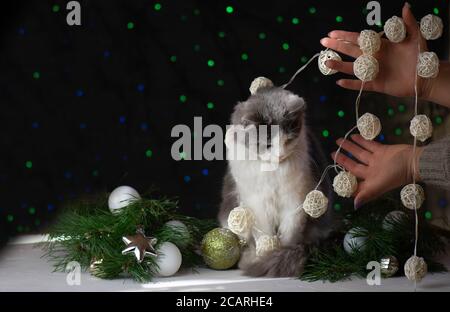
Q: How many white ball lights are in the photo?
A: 15